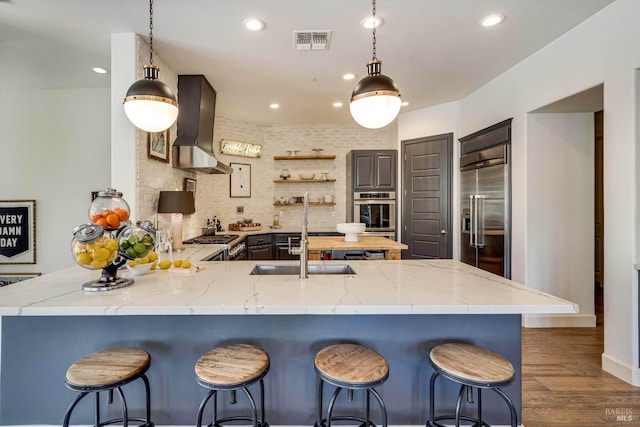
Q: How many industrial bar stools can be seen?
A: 4